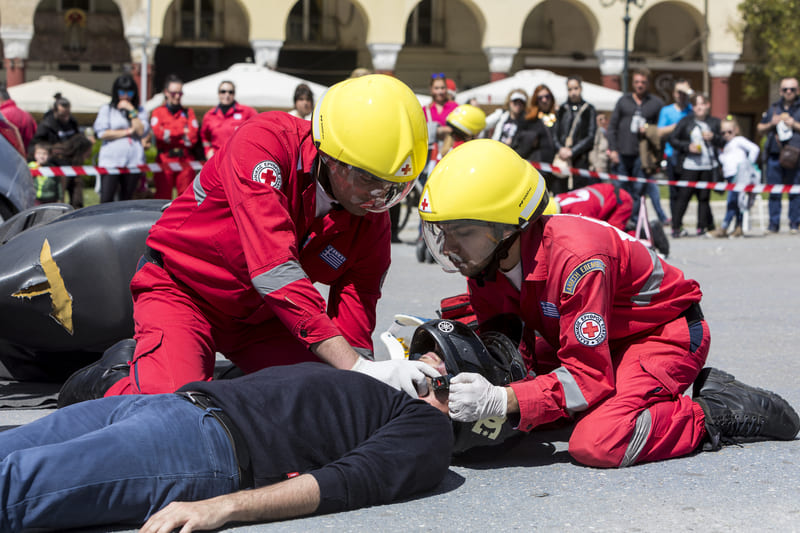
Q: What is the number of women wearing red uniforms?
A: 2